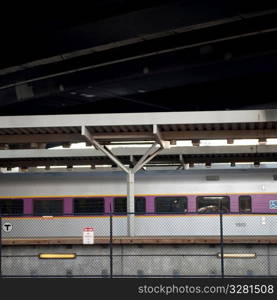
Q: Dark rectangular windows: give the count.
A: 7